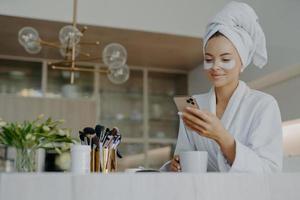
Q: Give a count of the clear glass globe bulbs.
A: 6